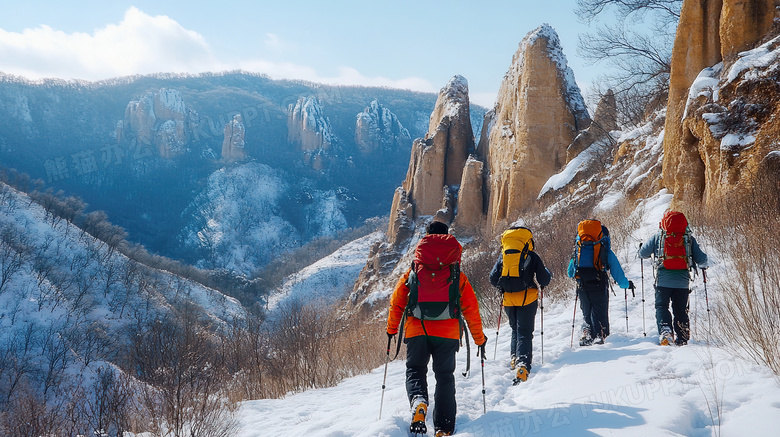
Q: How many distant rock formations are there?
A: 4